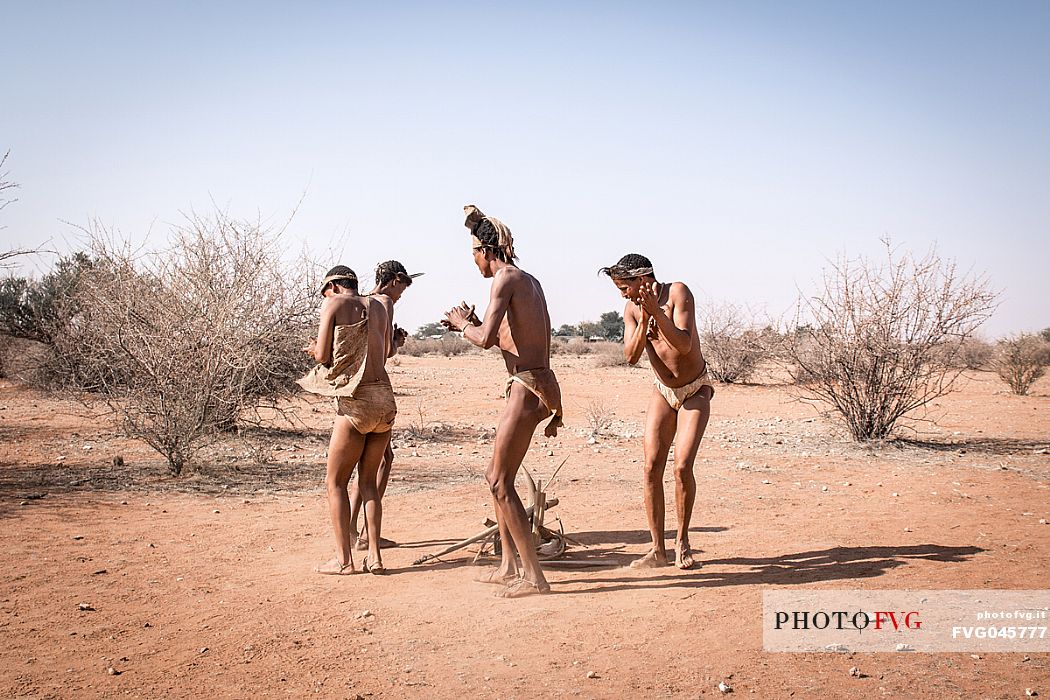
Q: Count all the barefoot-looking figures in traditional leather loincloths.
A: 4